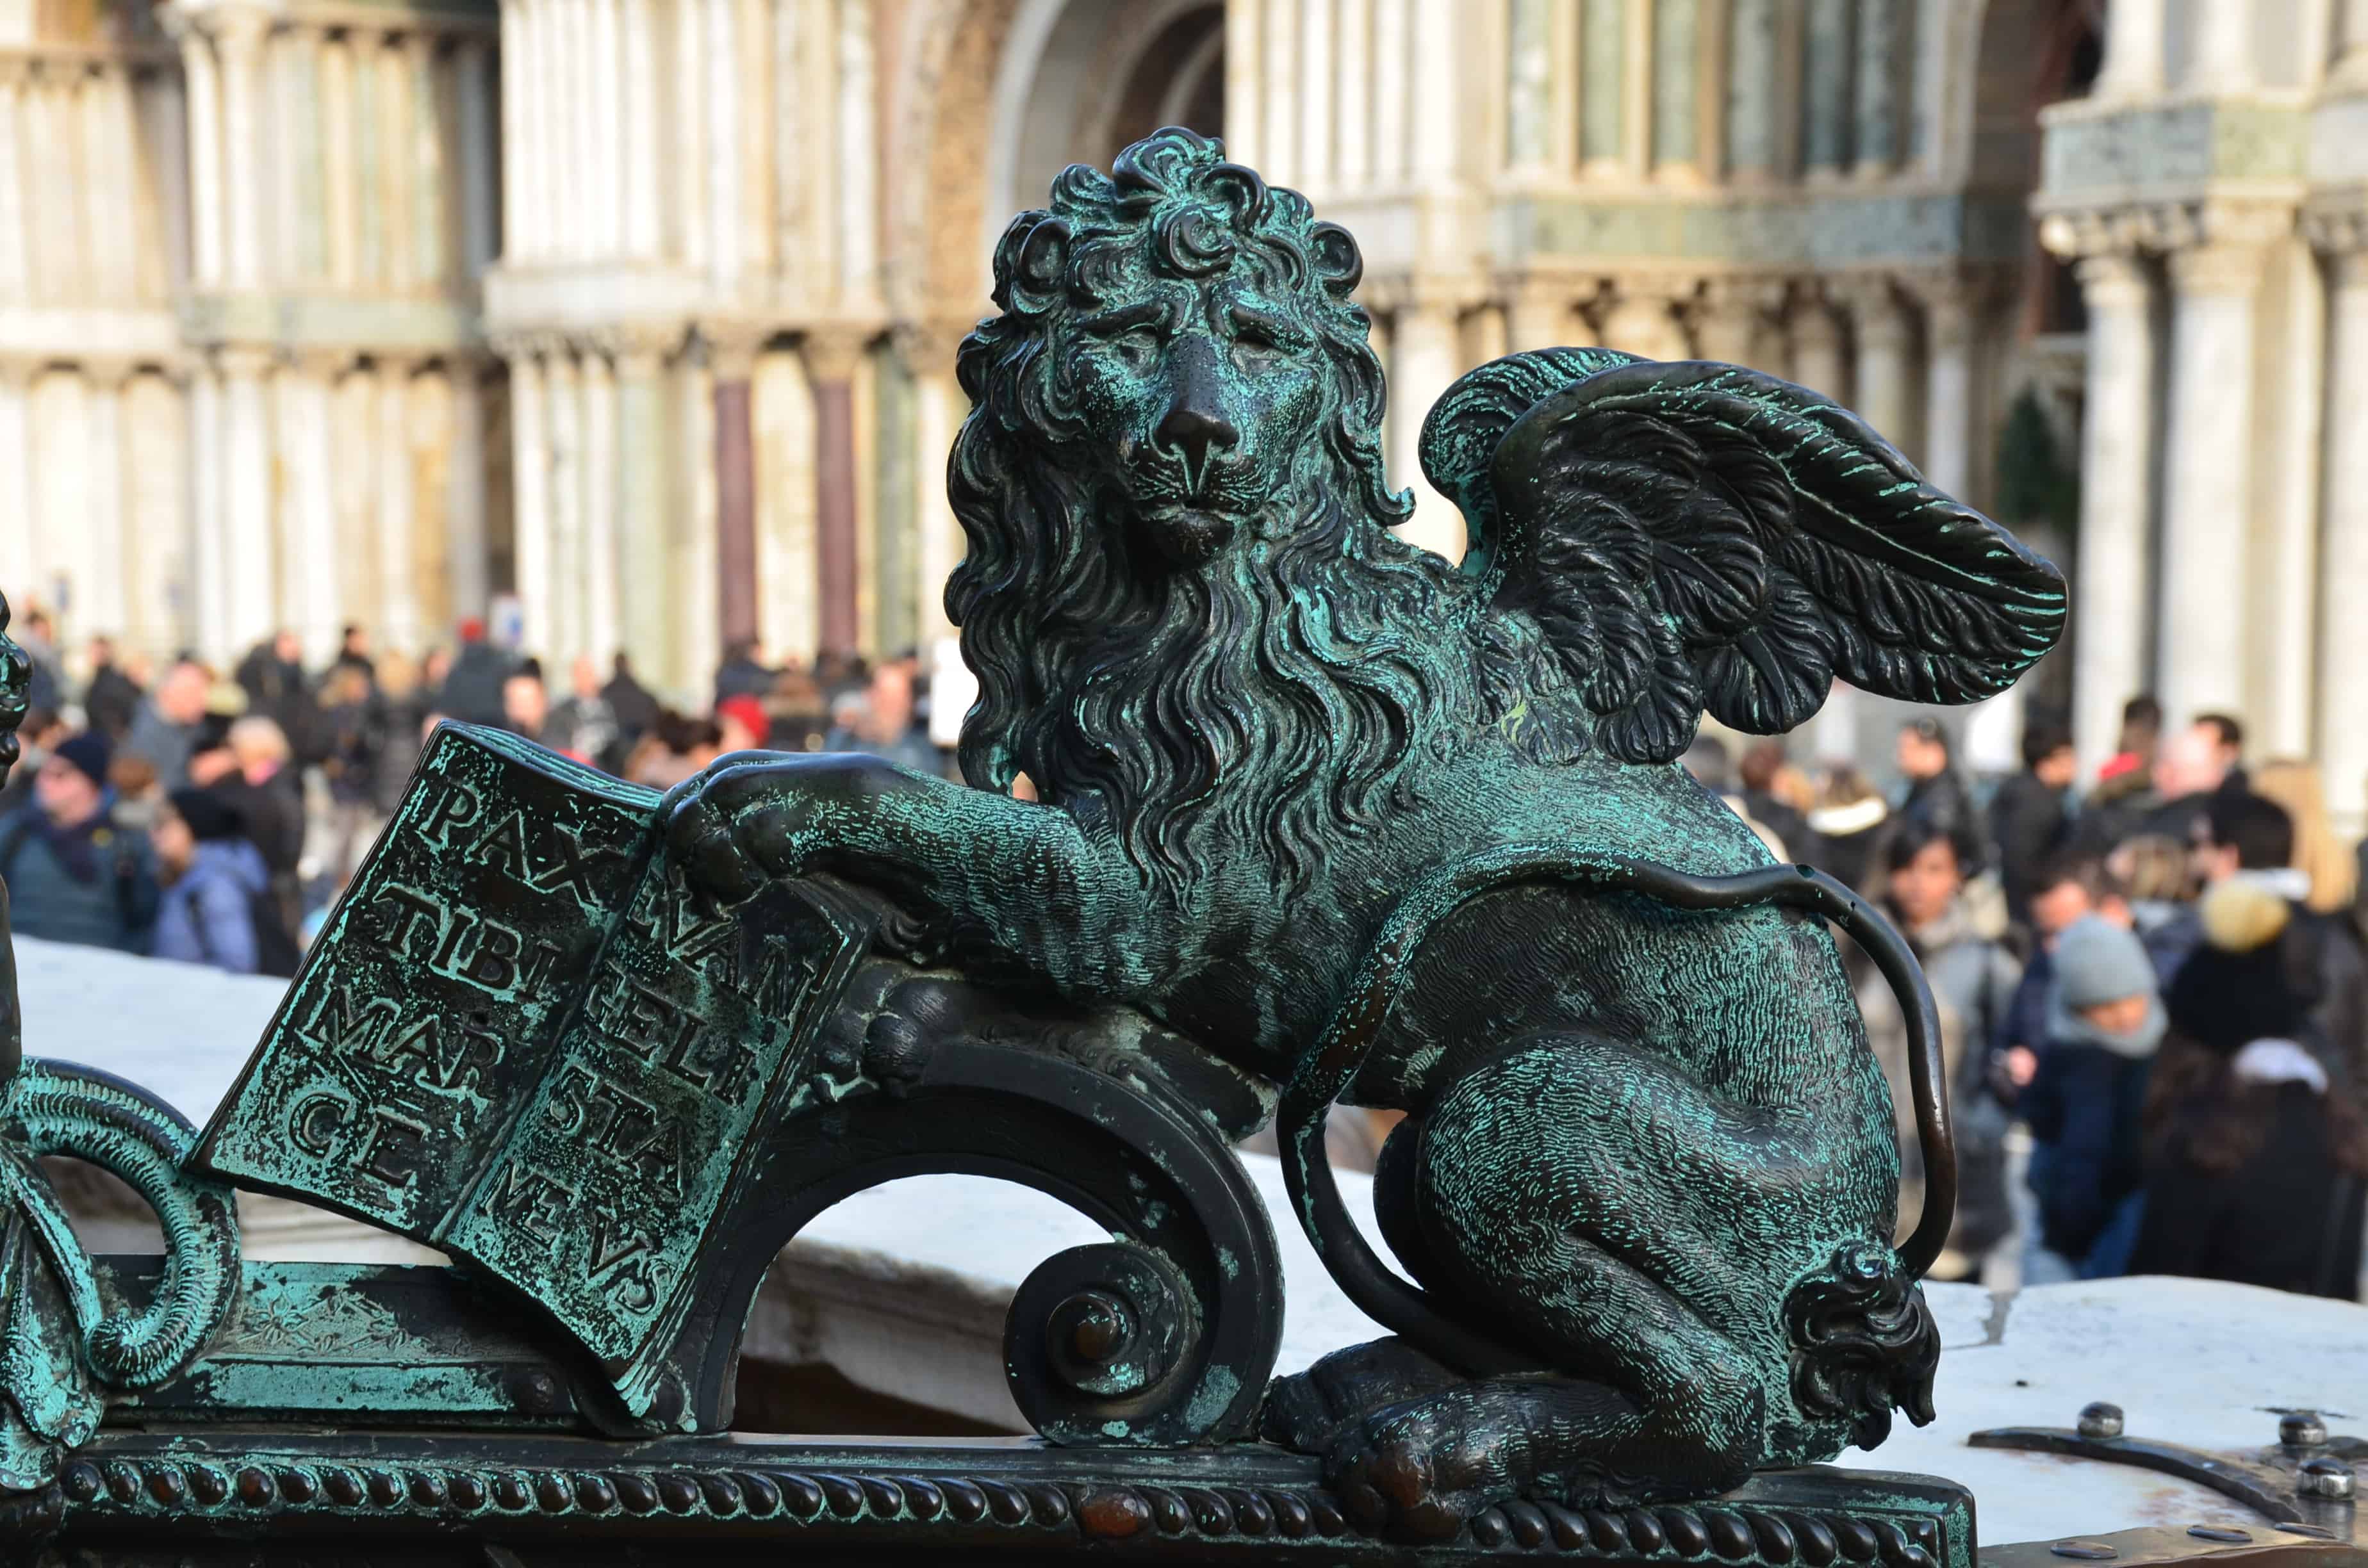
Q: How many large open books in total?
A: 1